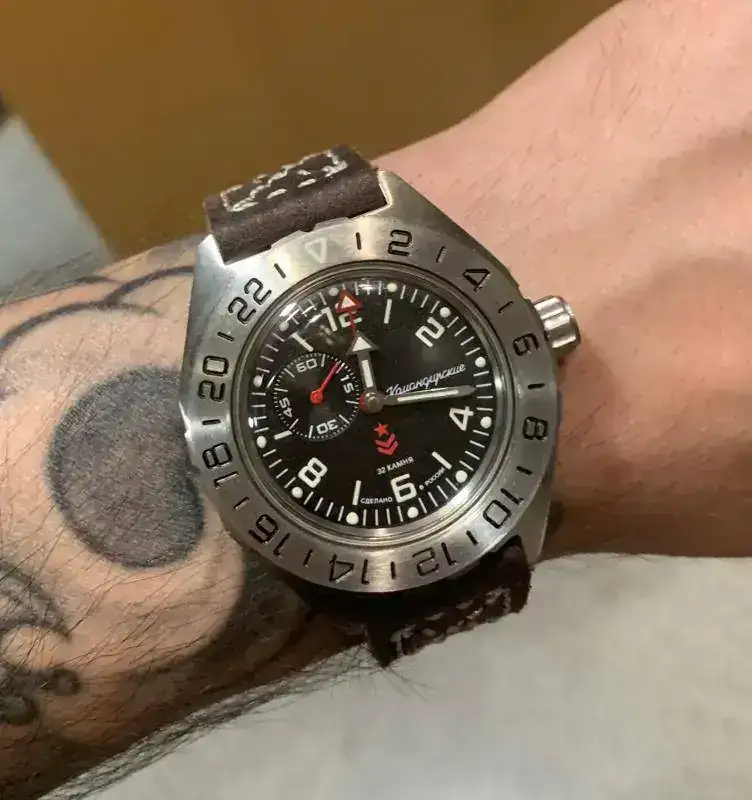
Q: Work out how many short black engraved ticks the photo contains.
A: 12